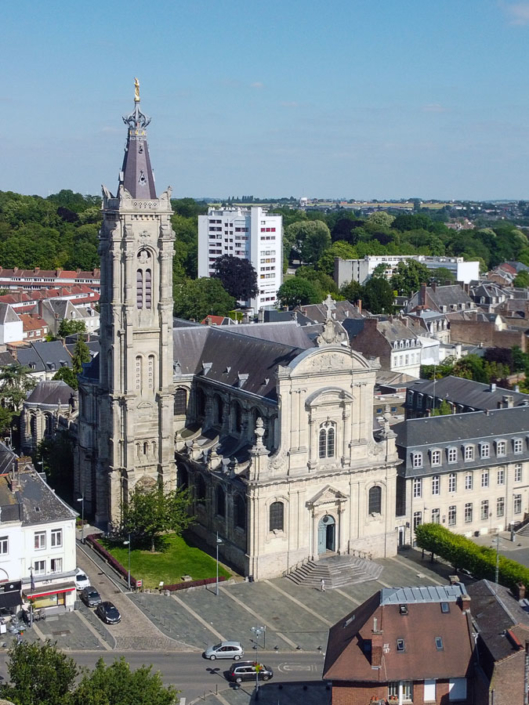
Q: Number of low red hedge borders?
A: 2